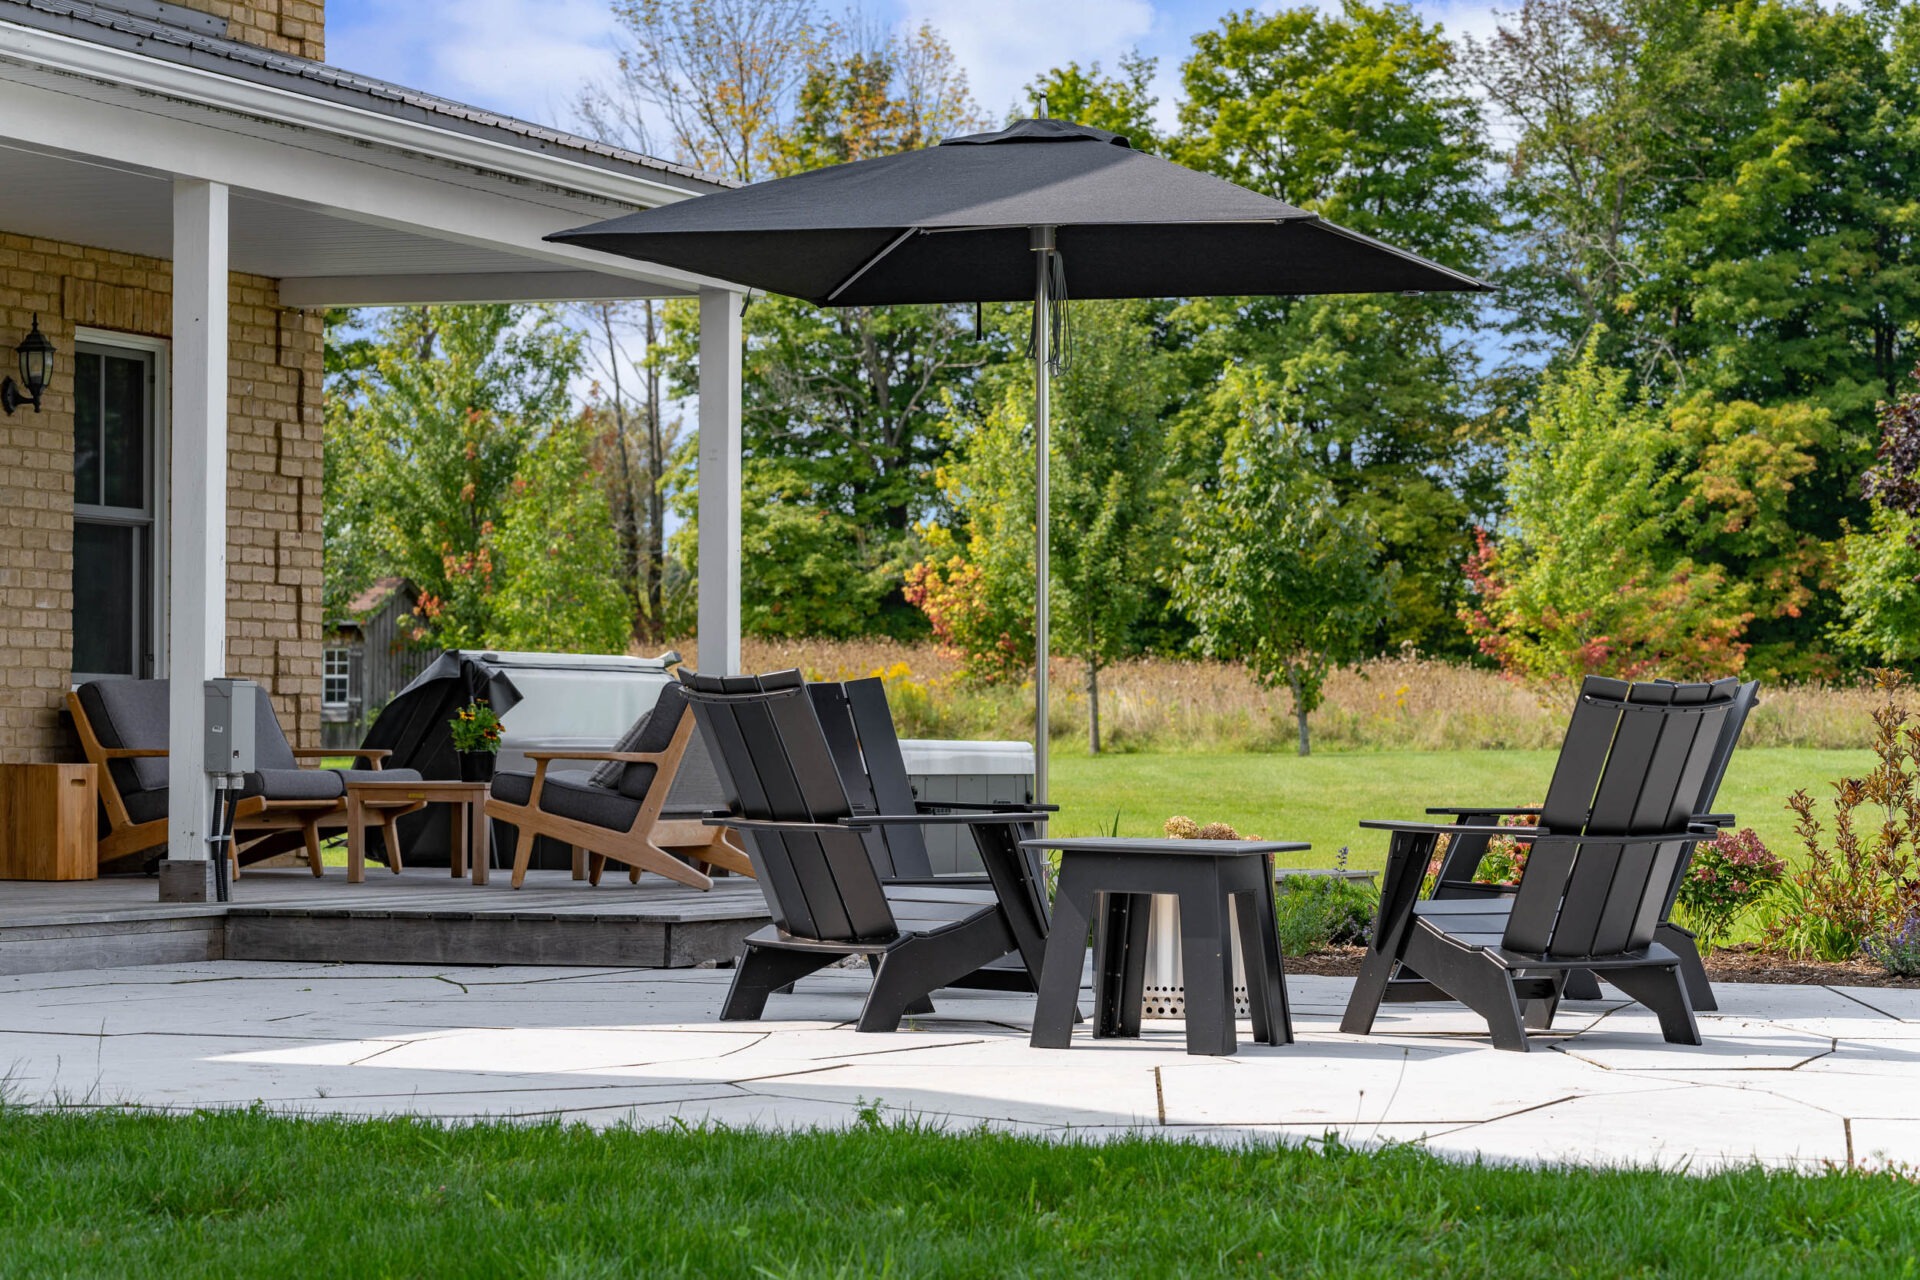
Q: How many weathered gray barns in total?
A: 1